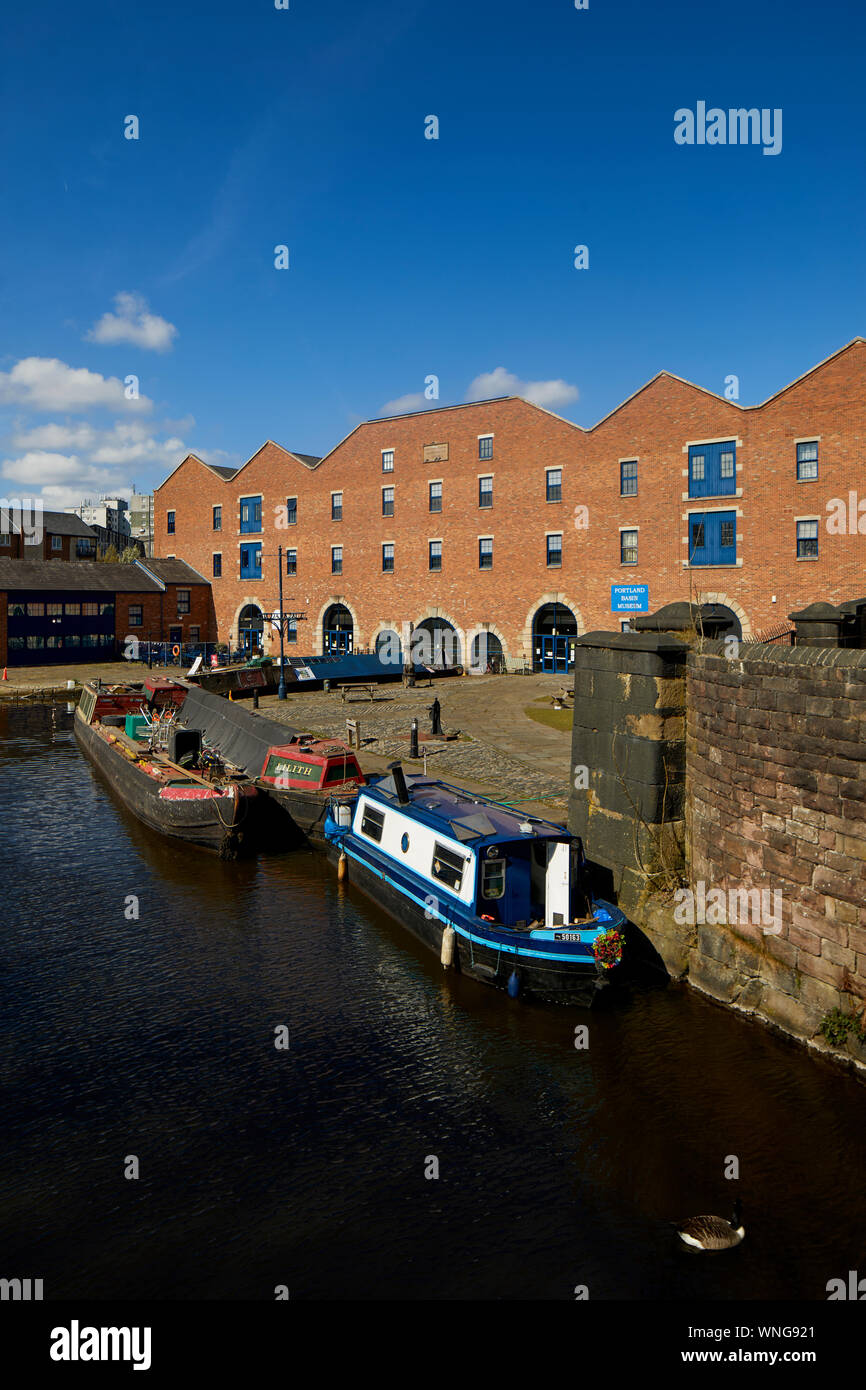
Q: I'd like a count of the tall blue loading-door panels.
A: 4